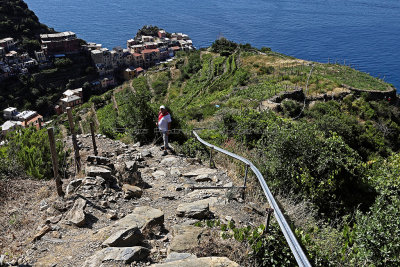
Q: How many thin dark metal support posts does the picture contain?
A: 3